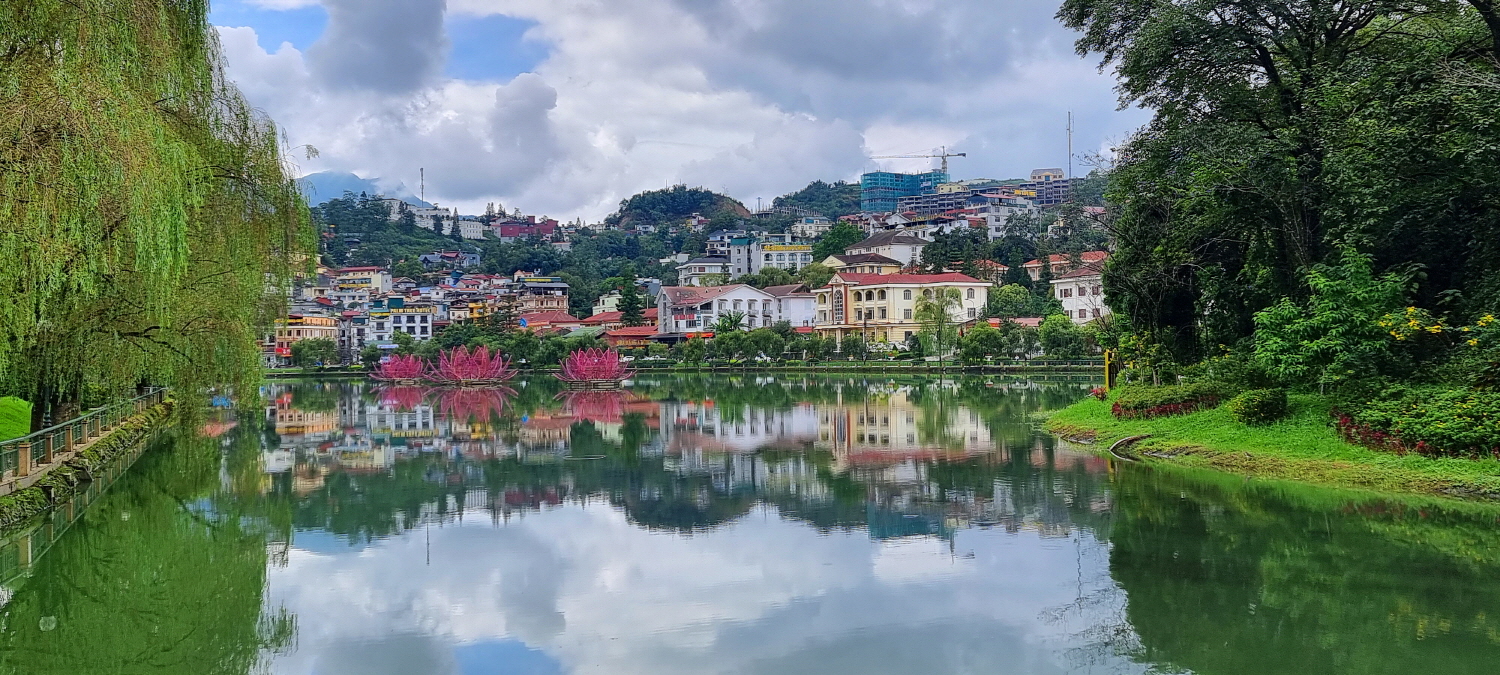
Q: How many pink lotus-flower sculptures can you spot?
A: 3